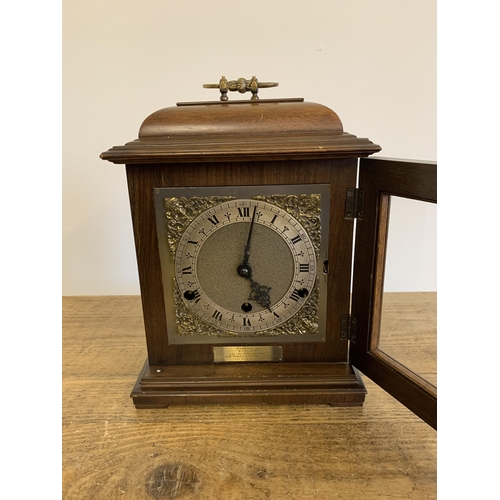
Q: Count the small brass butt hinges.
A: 2